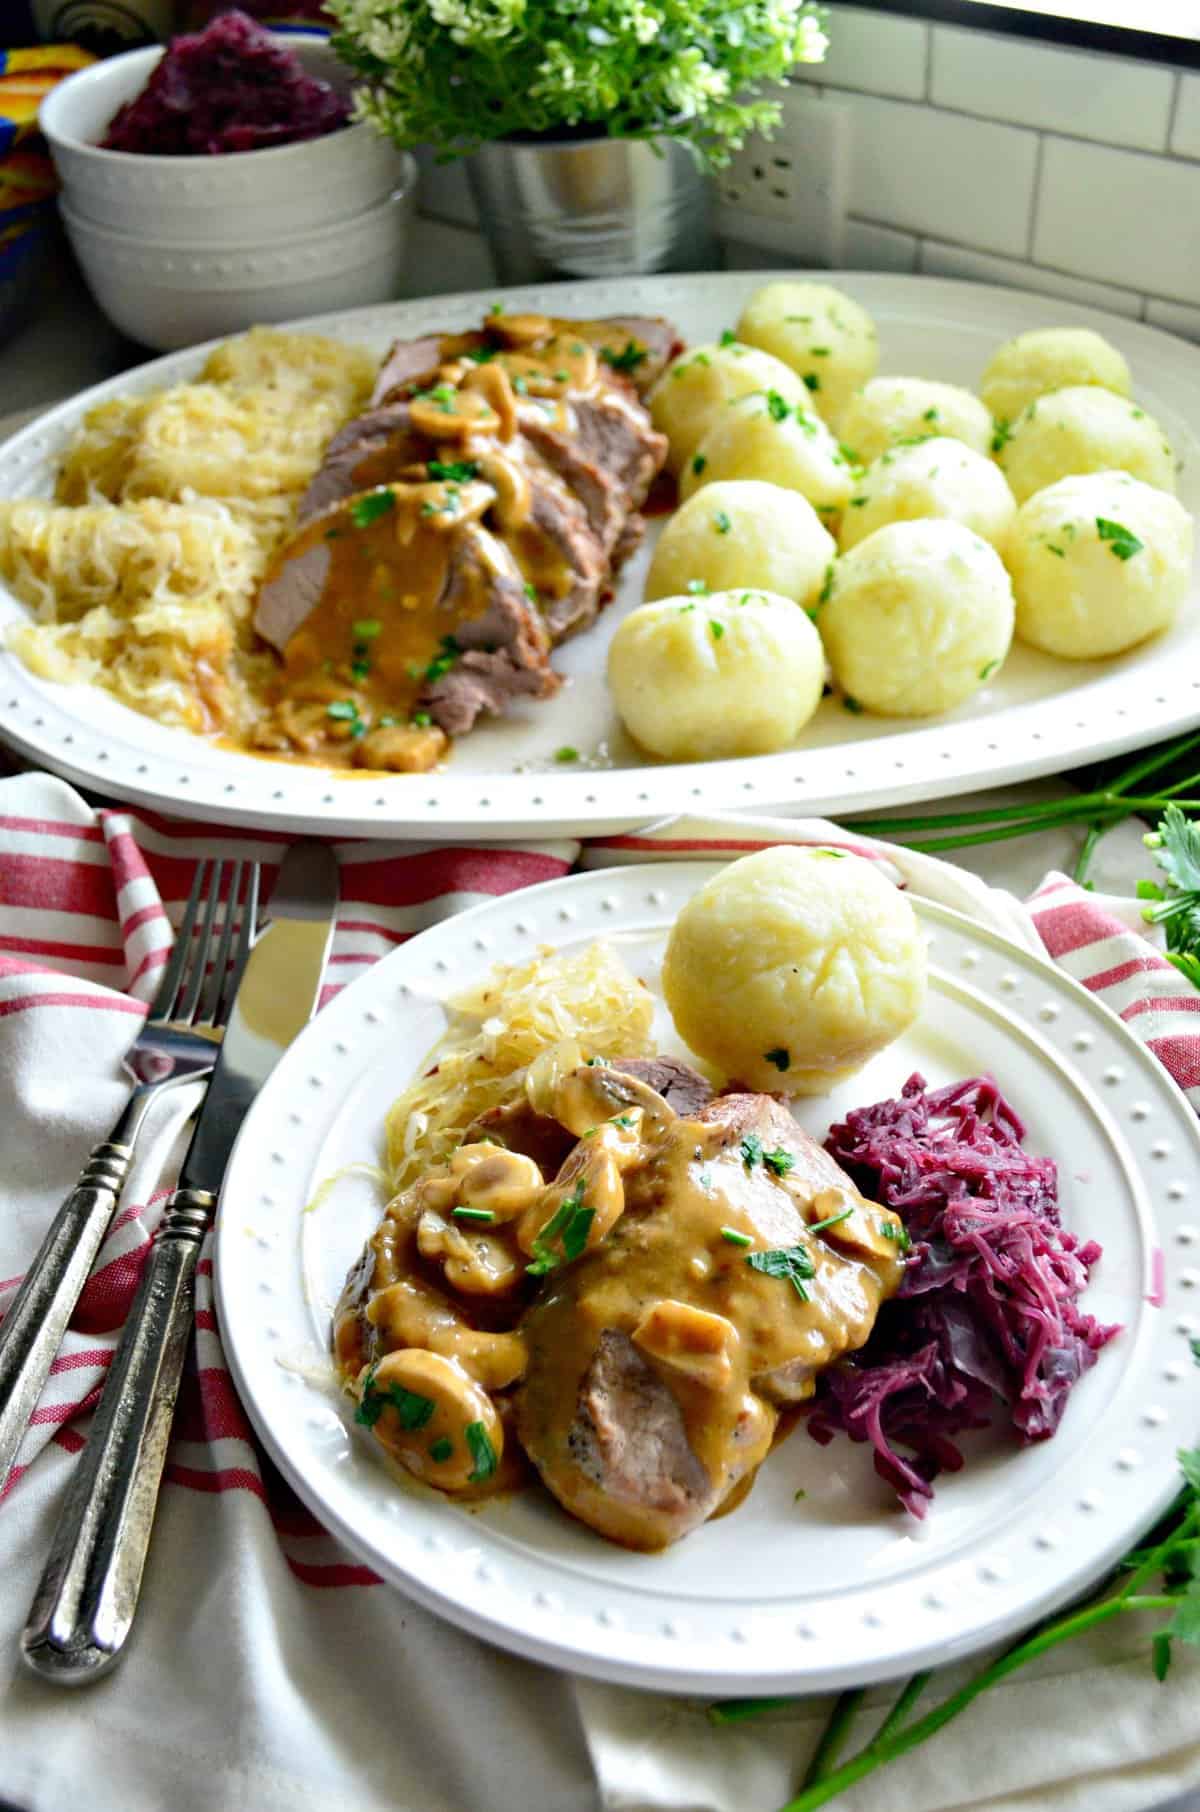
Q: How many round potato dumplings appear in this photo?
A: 12